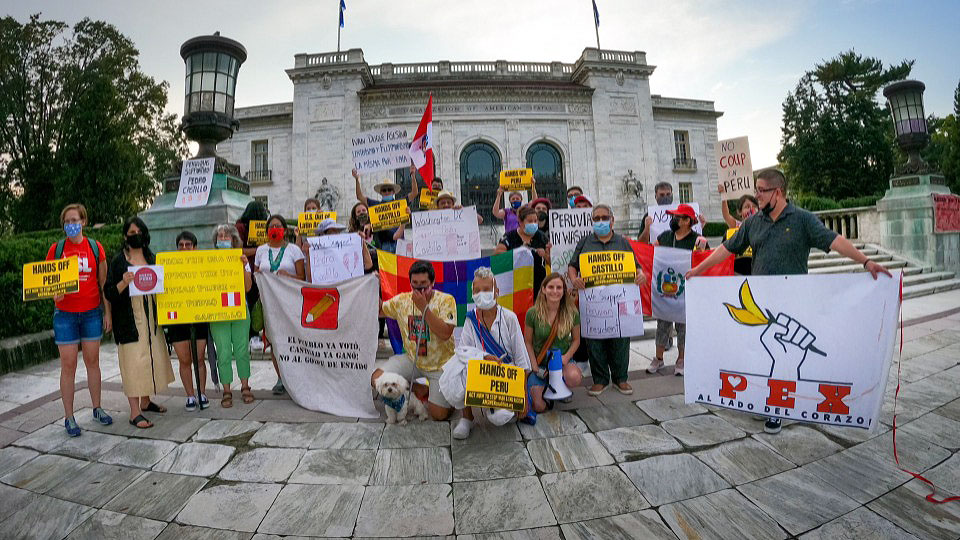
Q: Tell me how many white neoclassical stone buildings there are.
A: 1